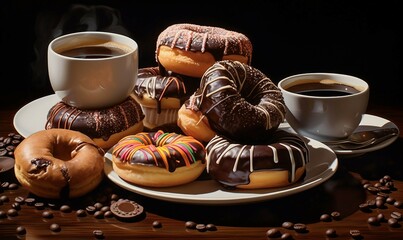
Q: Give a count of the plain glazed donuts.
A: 1